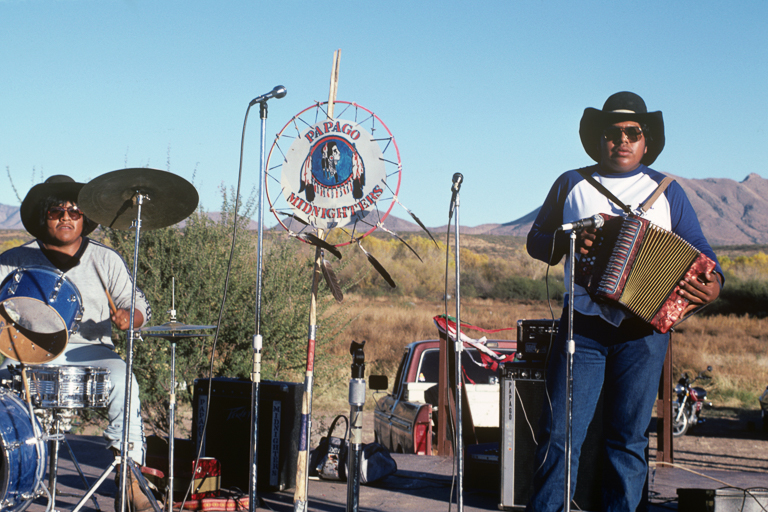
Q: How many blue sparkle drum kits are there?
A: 1